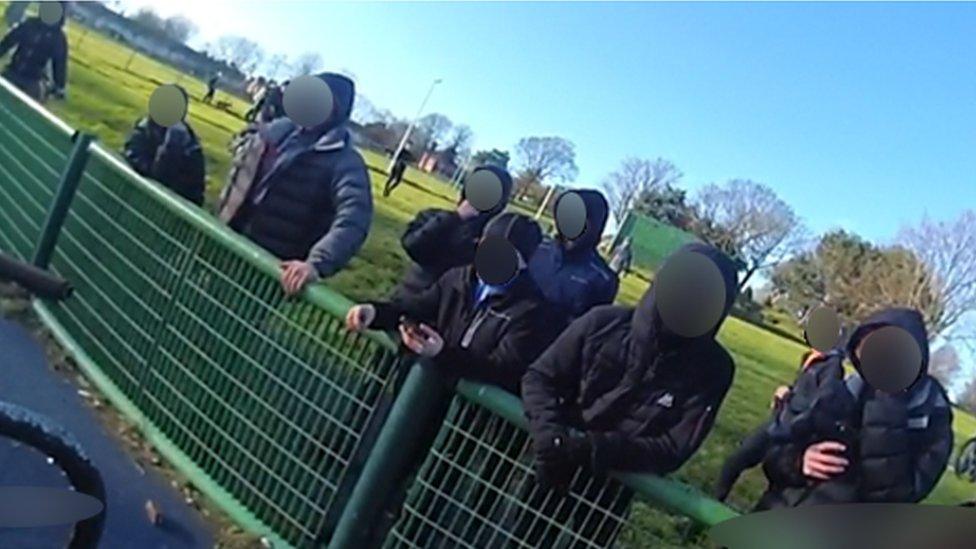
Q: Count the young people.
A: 9